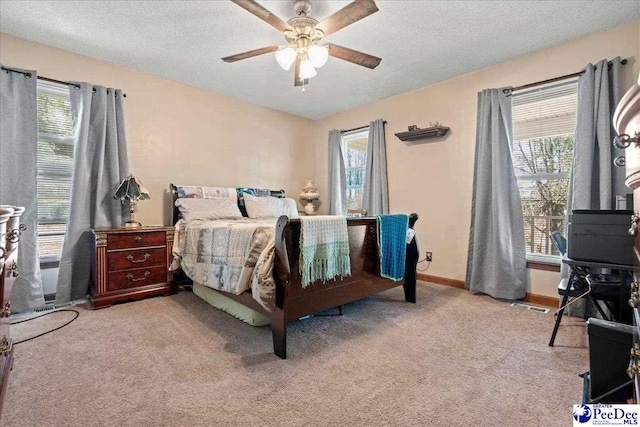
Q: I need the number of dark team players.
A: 0